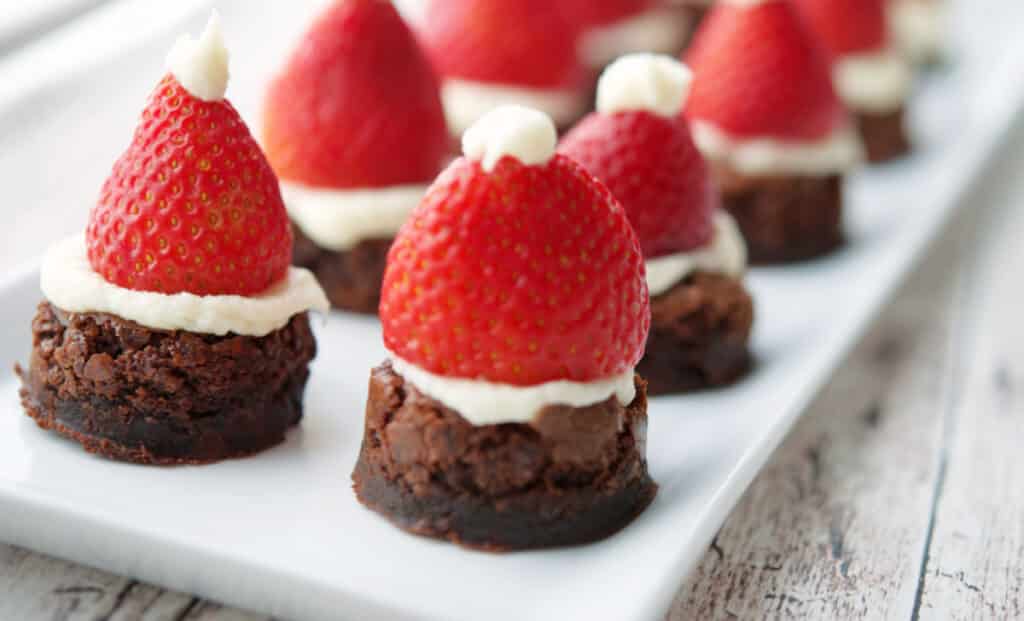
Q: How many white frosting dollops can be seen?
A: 3